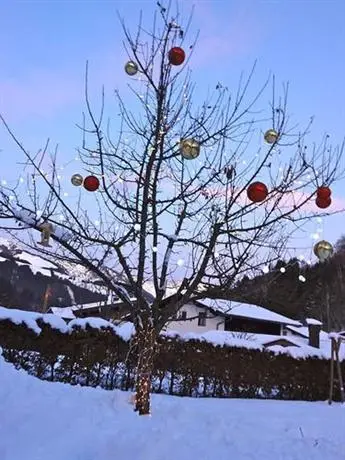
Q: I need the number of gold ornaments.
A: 5